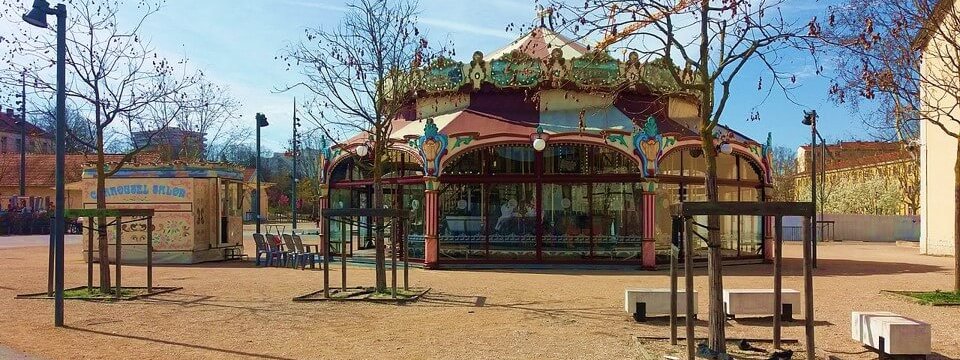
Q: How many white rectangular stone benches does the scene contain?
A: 3